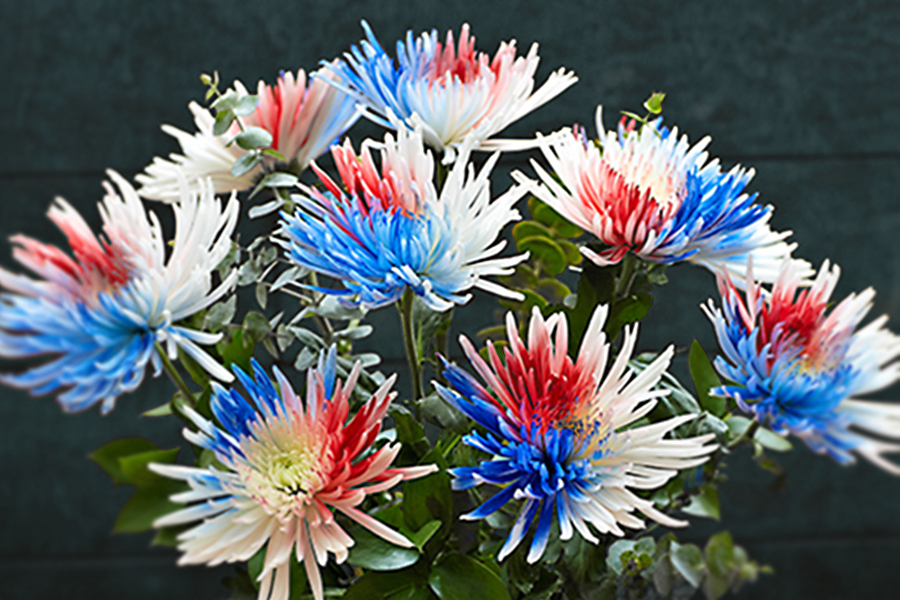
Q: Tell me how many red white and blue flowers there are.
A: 8